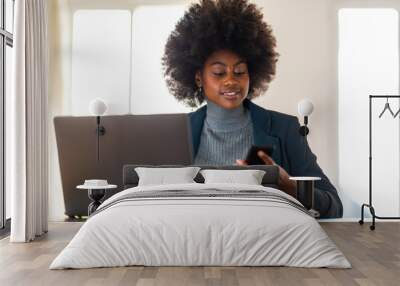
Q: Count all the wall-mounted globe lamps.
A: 2